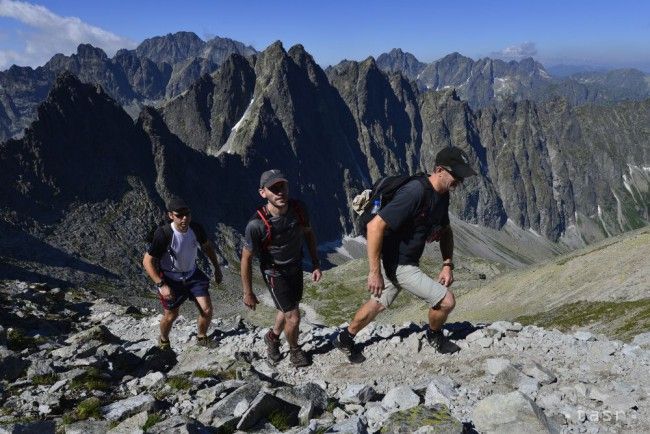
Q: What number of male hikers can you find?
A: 3